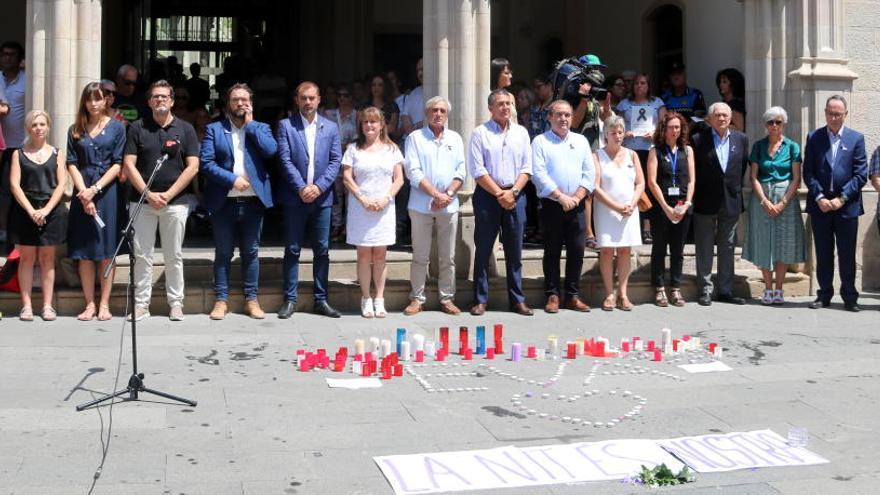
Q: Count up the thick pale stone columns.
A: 3